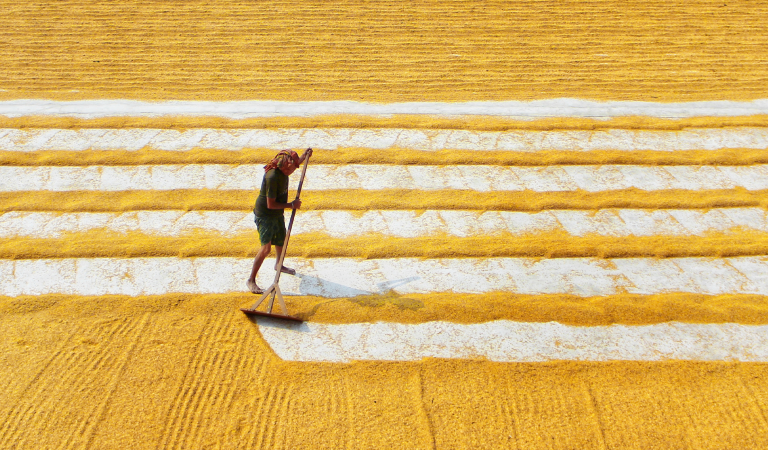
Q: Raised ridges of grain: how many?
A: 5